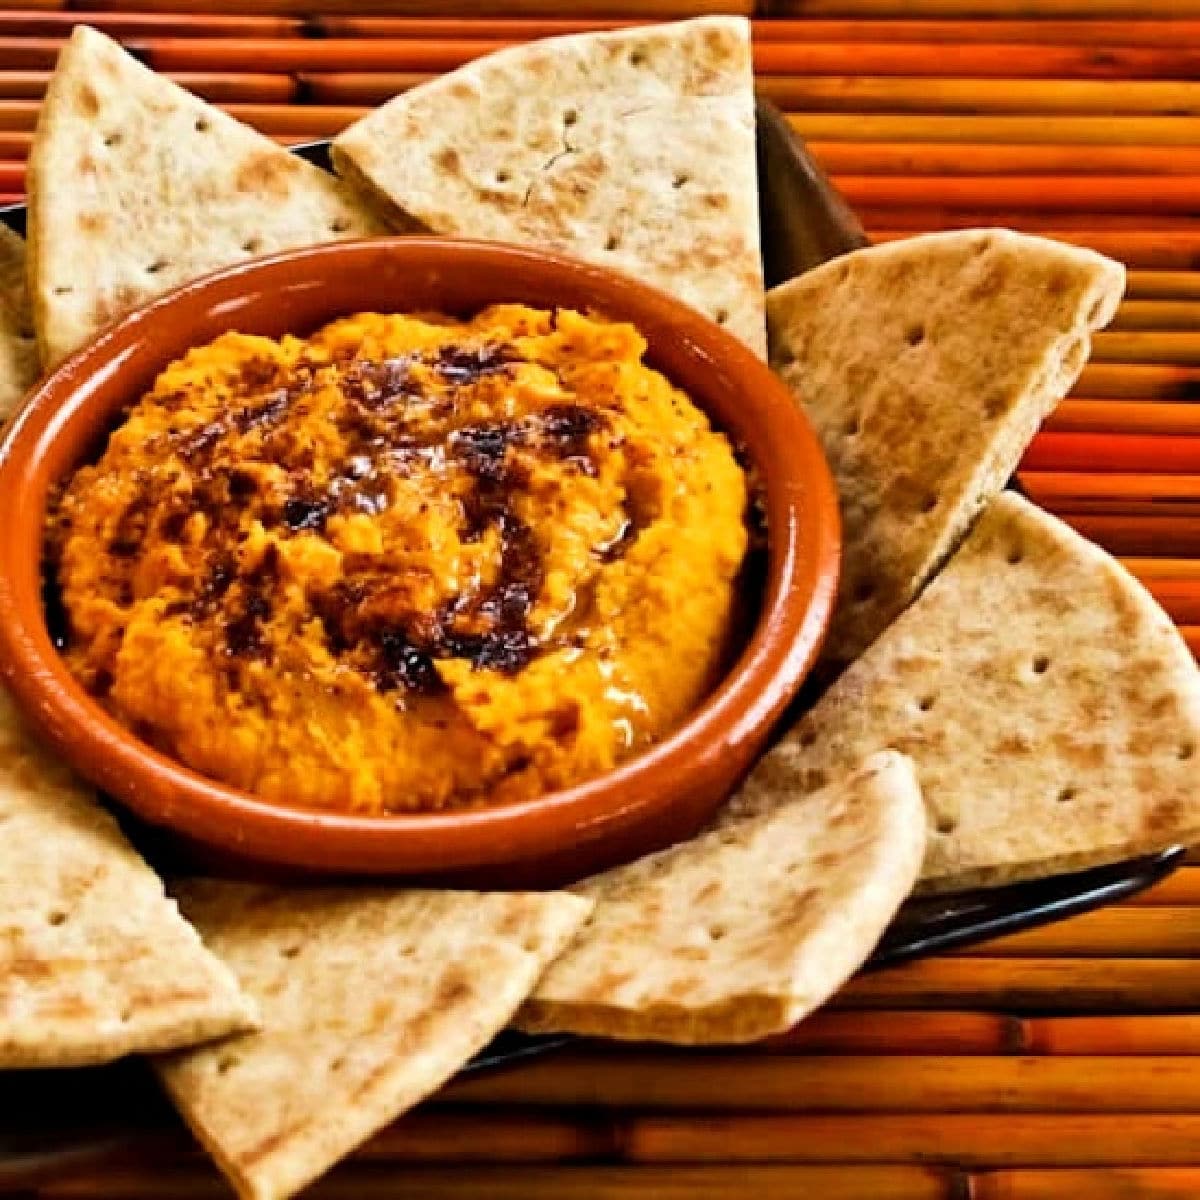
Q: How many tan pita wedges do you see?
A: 8